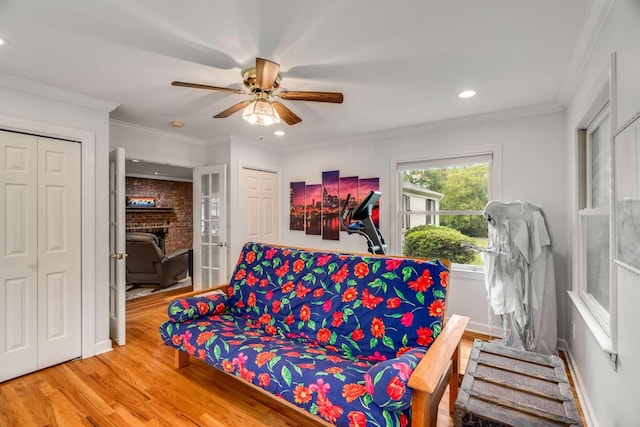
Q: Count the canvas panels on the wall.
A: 5